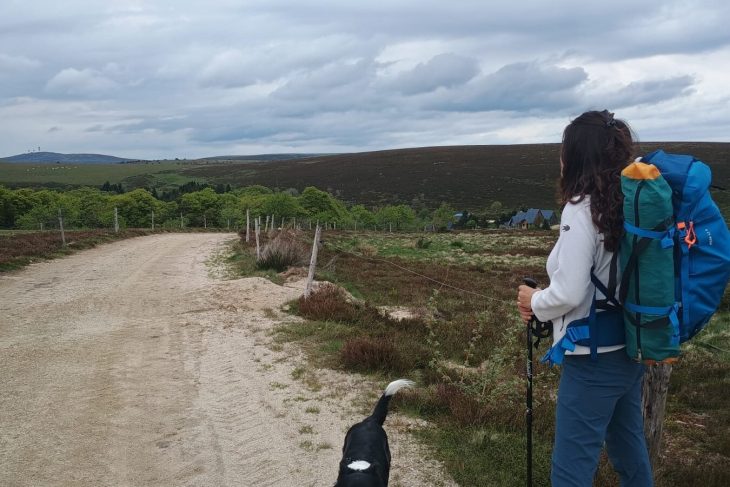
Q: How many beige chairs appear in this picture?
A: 0